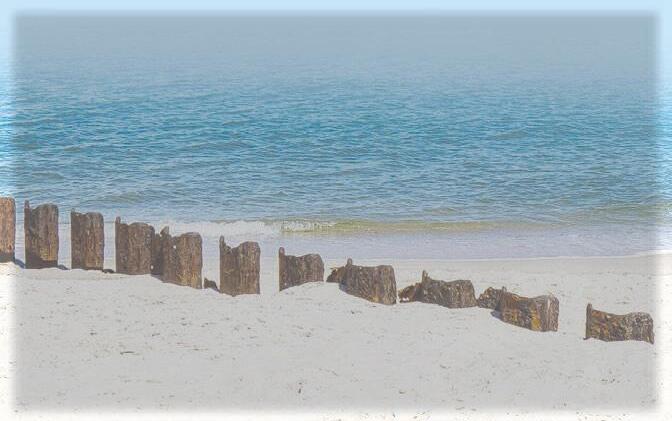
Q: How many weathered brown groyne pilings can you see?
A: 11